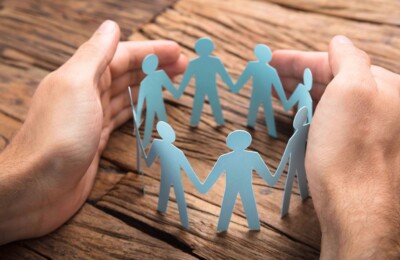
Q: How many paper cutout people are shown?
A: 8